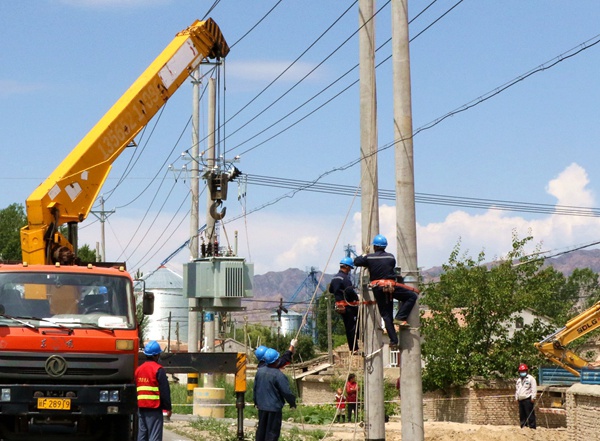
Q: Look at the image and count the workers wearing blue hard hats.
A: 5